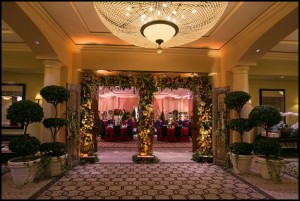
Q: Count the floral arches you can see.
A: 2